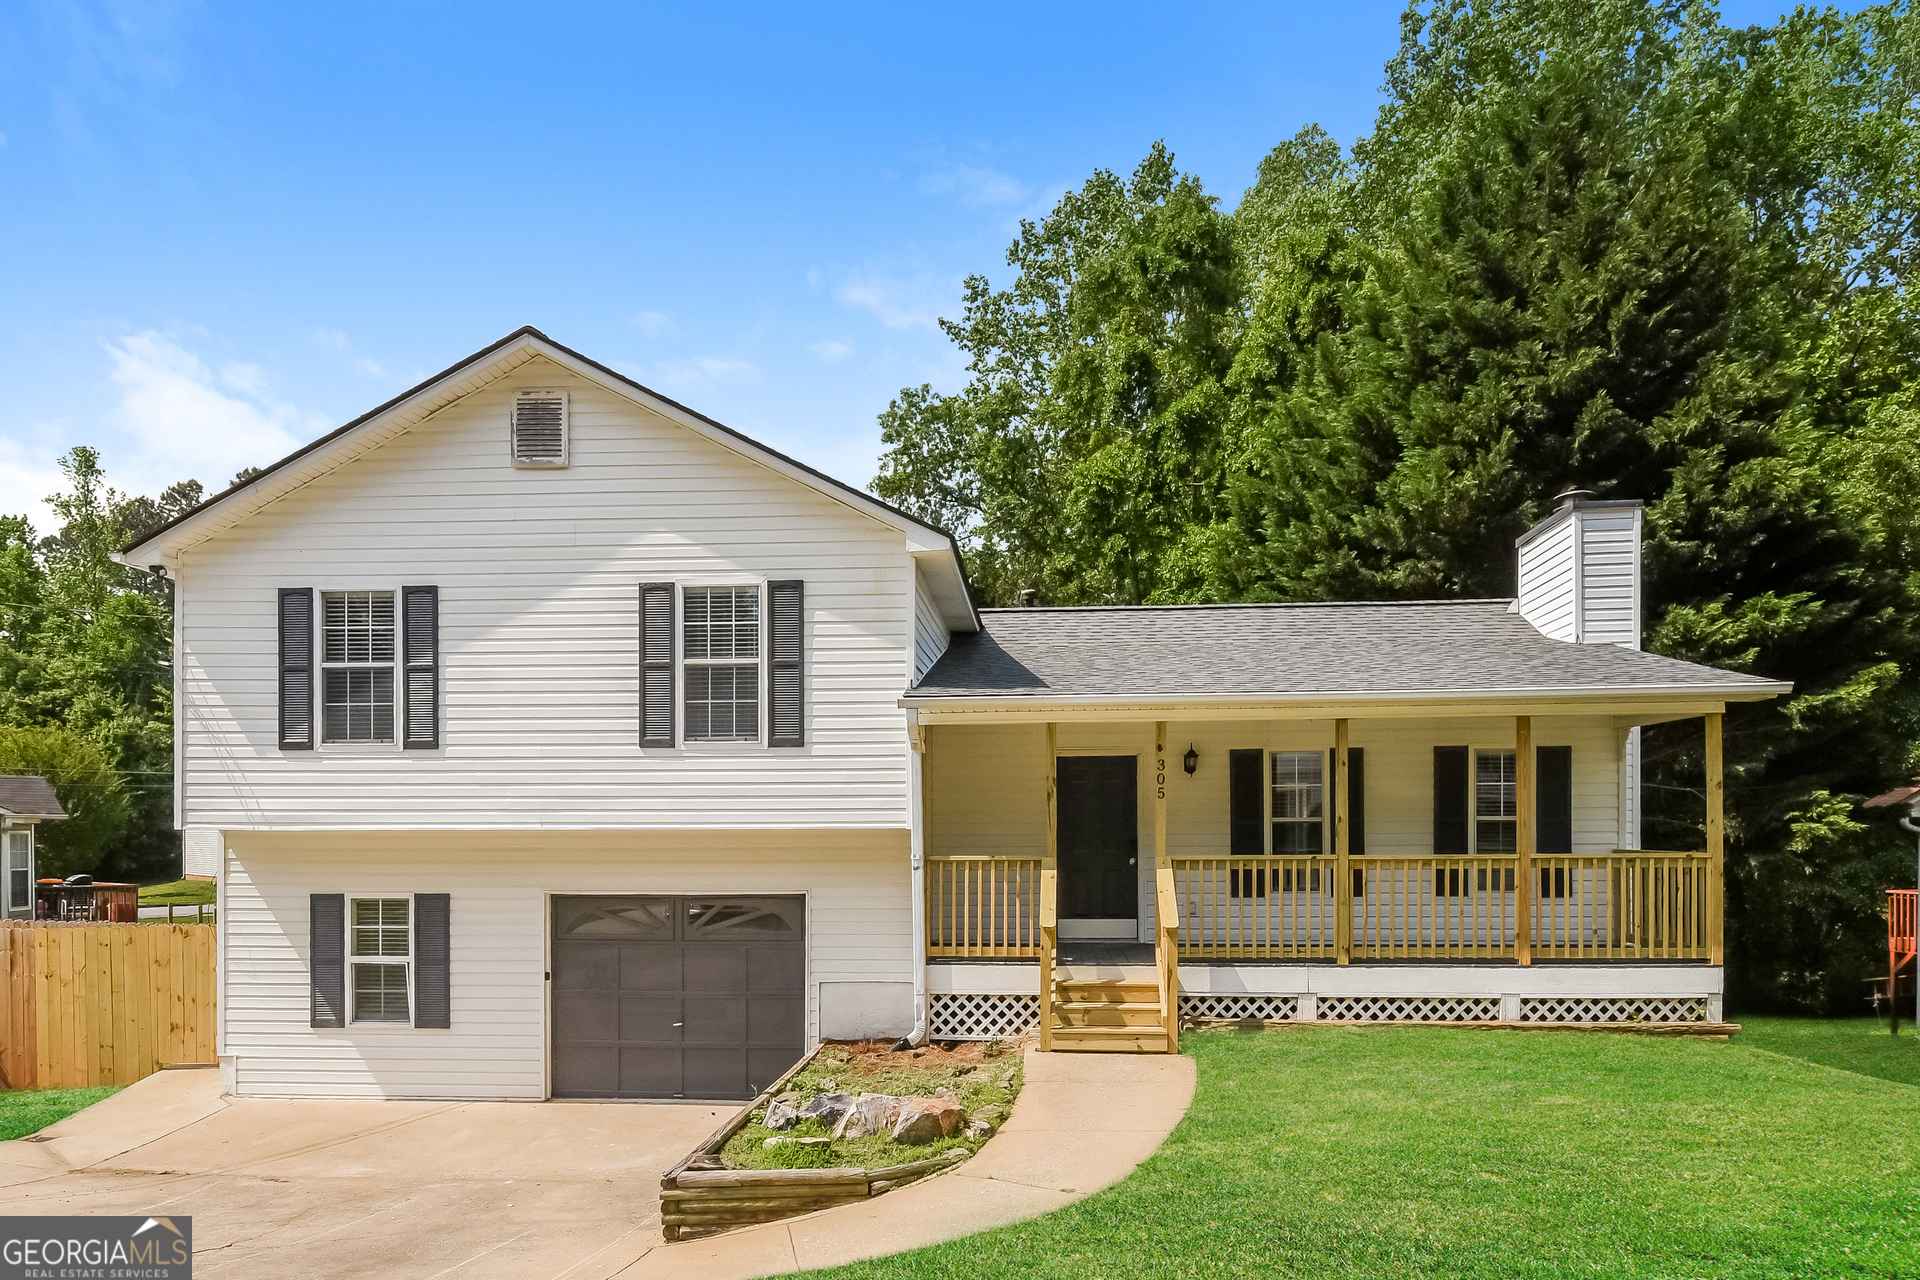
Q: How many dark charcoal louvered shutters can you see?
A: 10